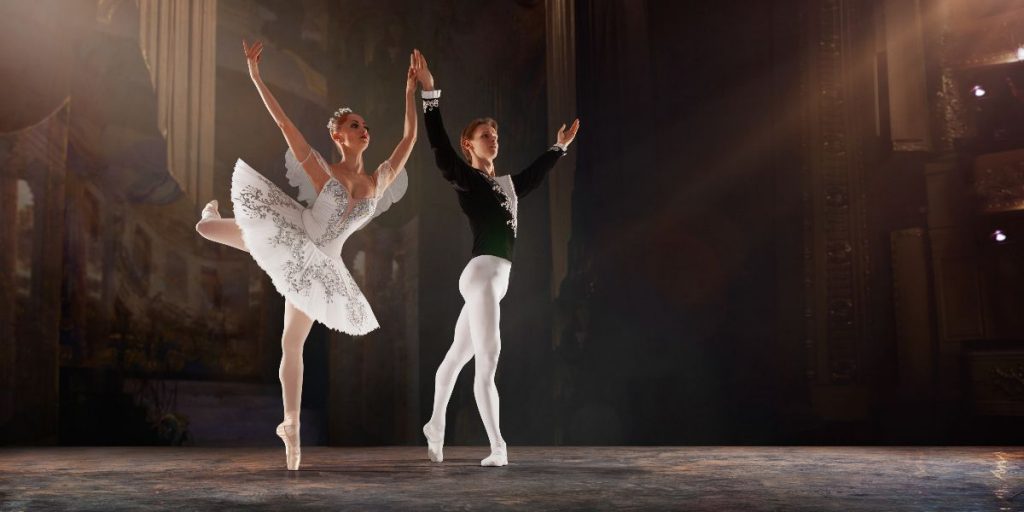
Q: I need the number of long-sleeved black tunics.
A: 1